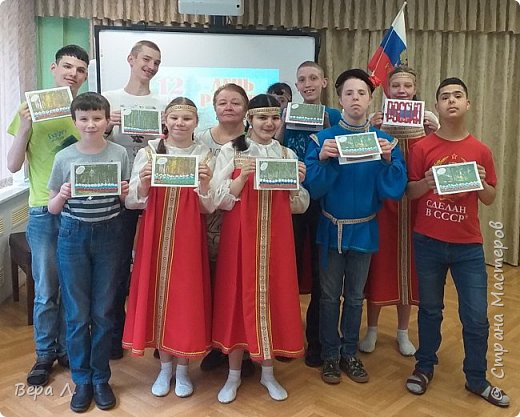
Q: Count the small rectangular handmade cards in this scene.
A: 9